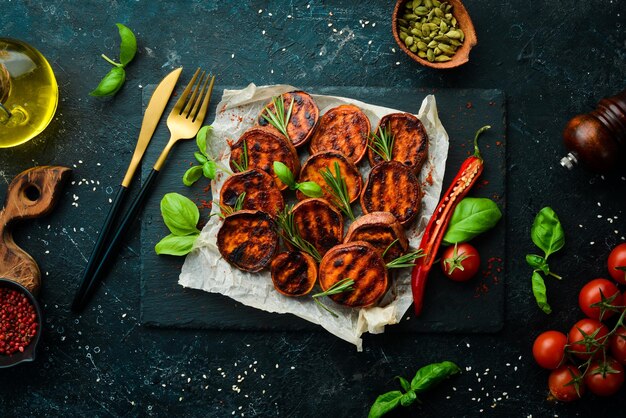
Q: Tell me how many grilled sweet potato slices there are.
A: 12